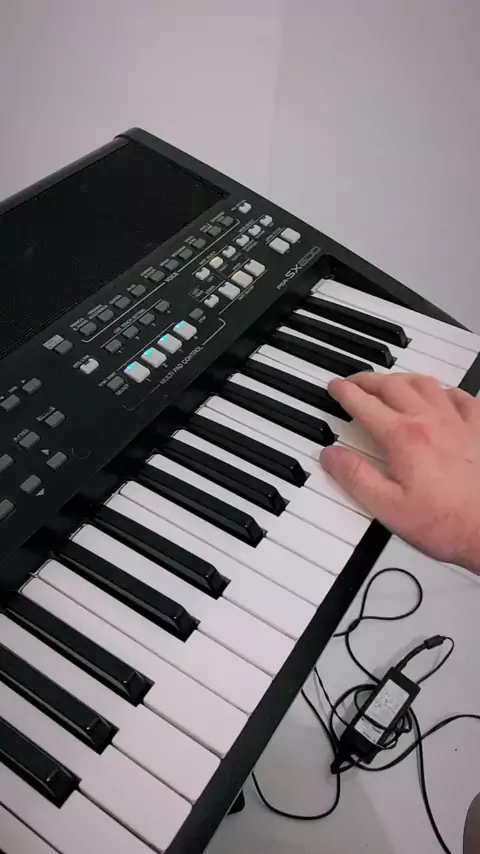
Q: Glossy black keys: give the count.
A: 13